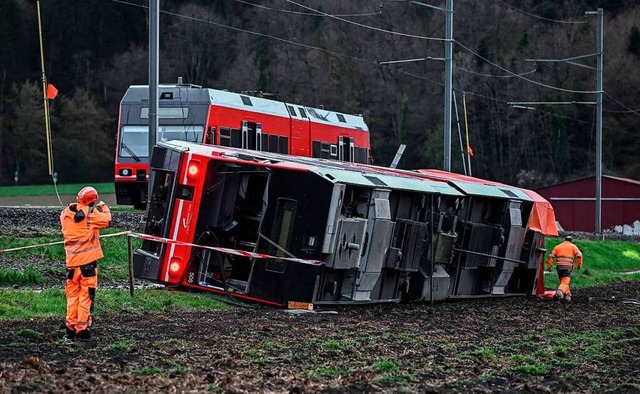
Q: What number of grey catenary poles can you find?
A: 3